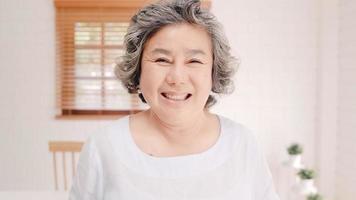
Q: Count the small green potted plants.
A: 3